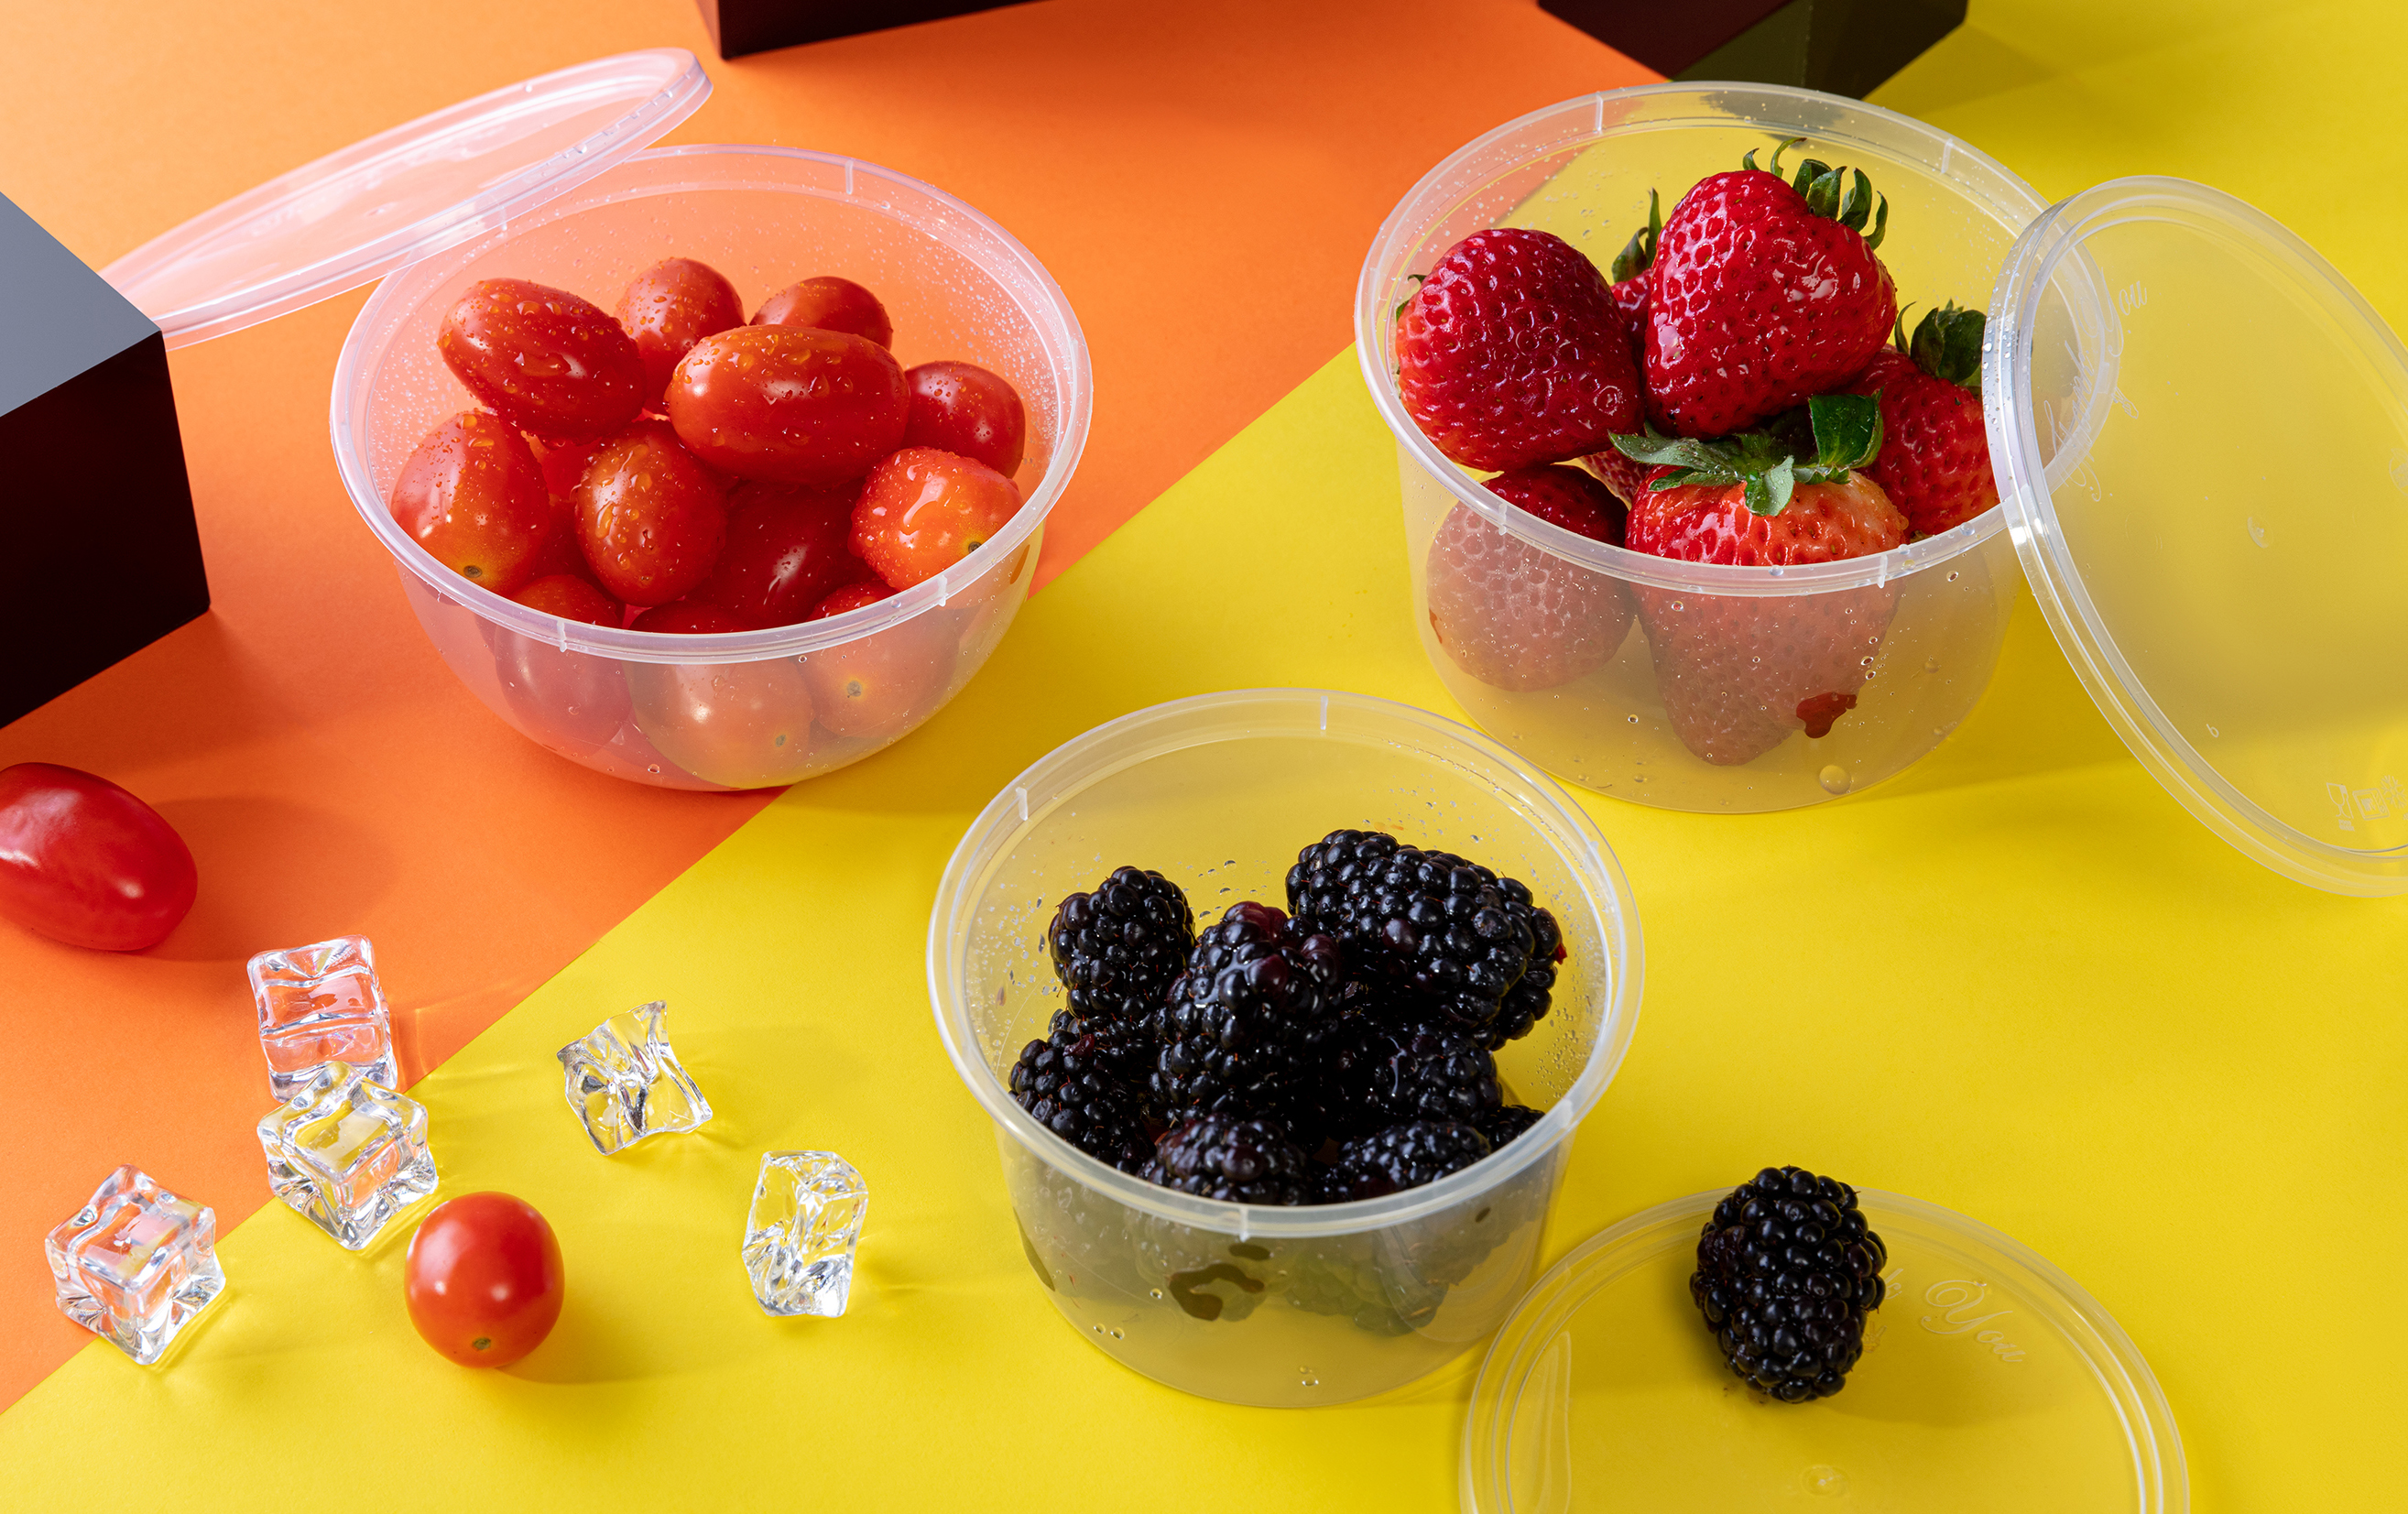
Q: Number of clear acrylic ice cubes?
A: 5